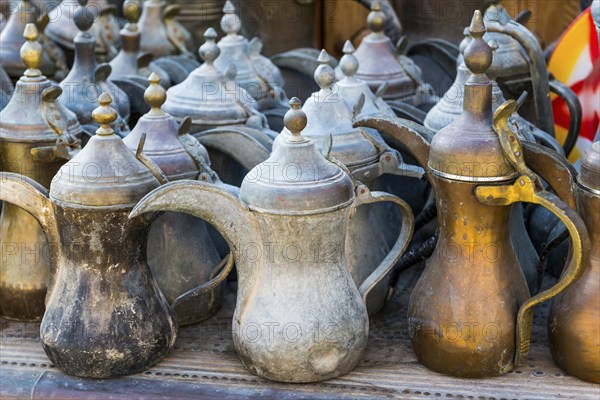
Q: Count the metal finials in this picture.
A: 13